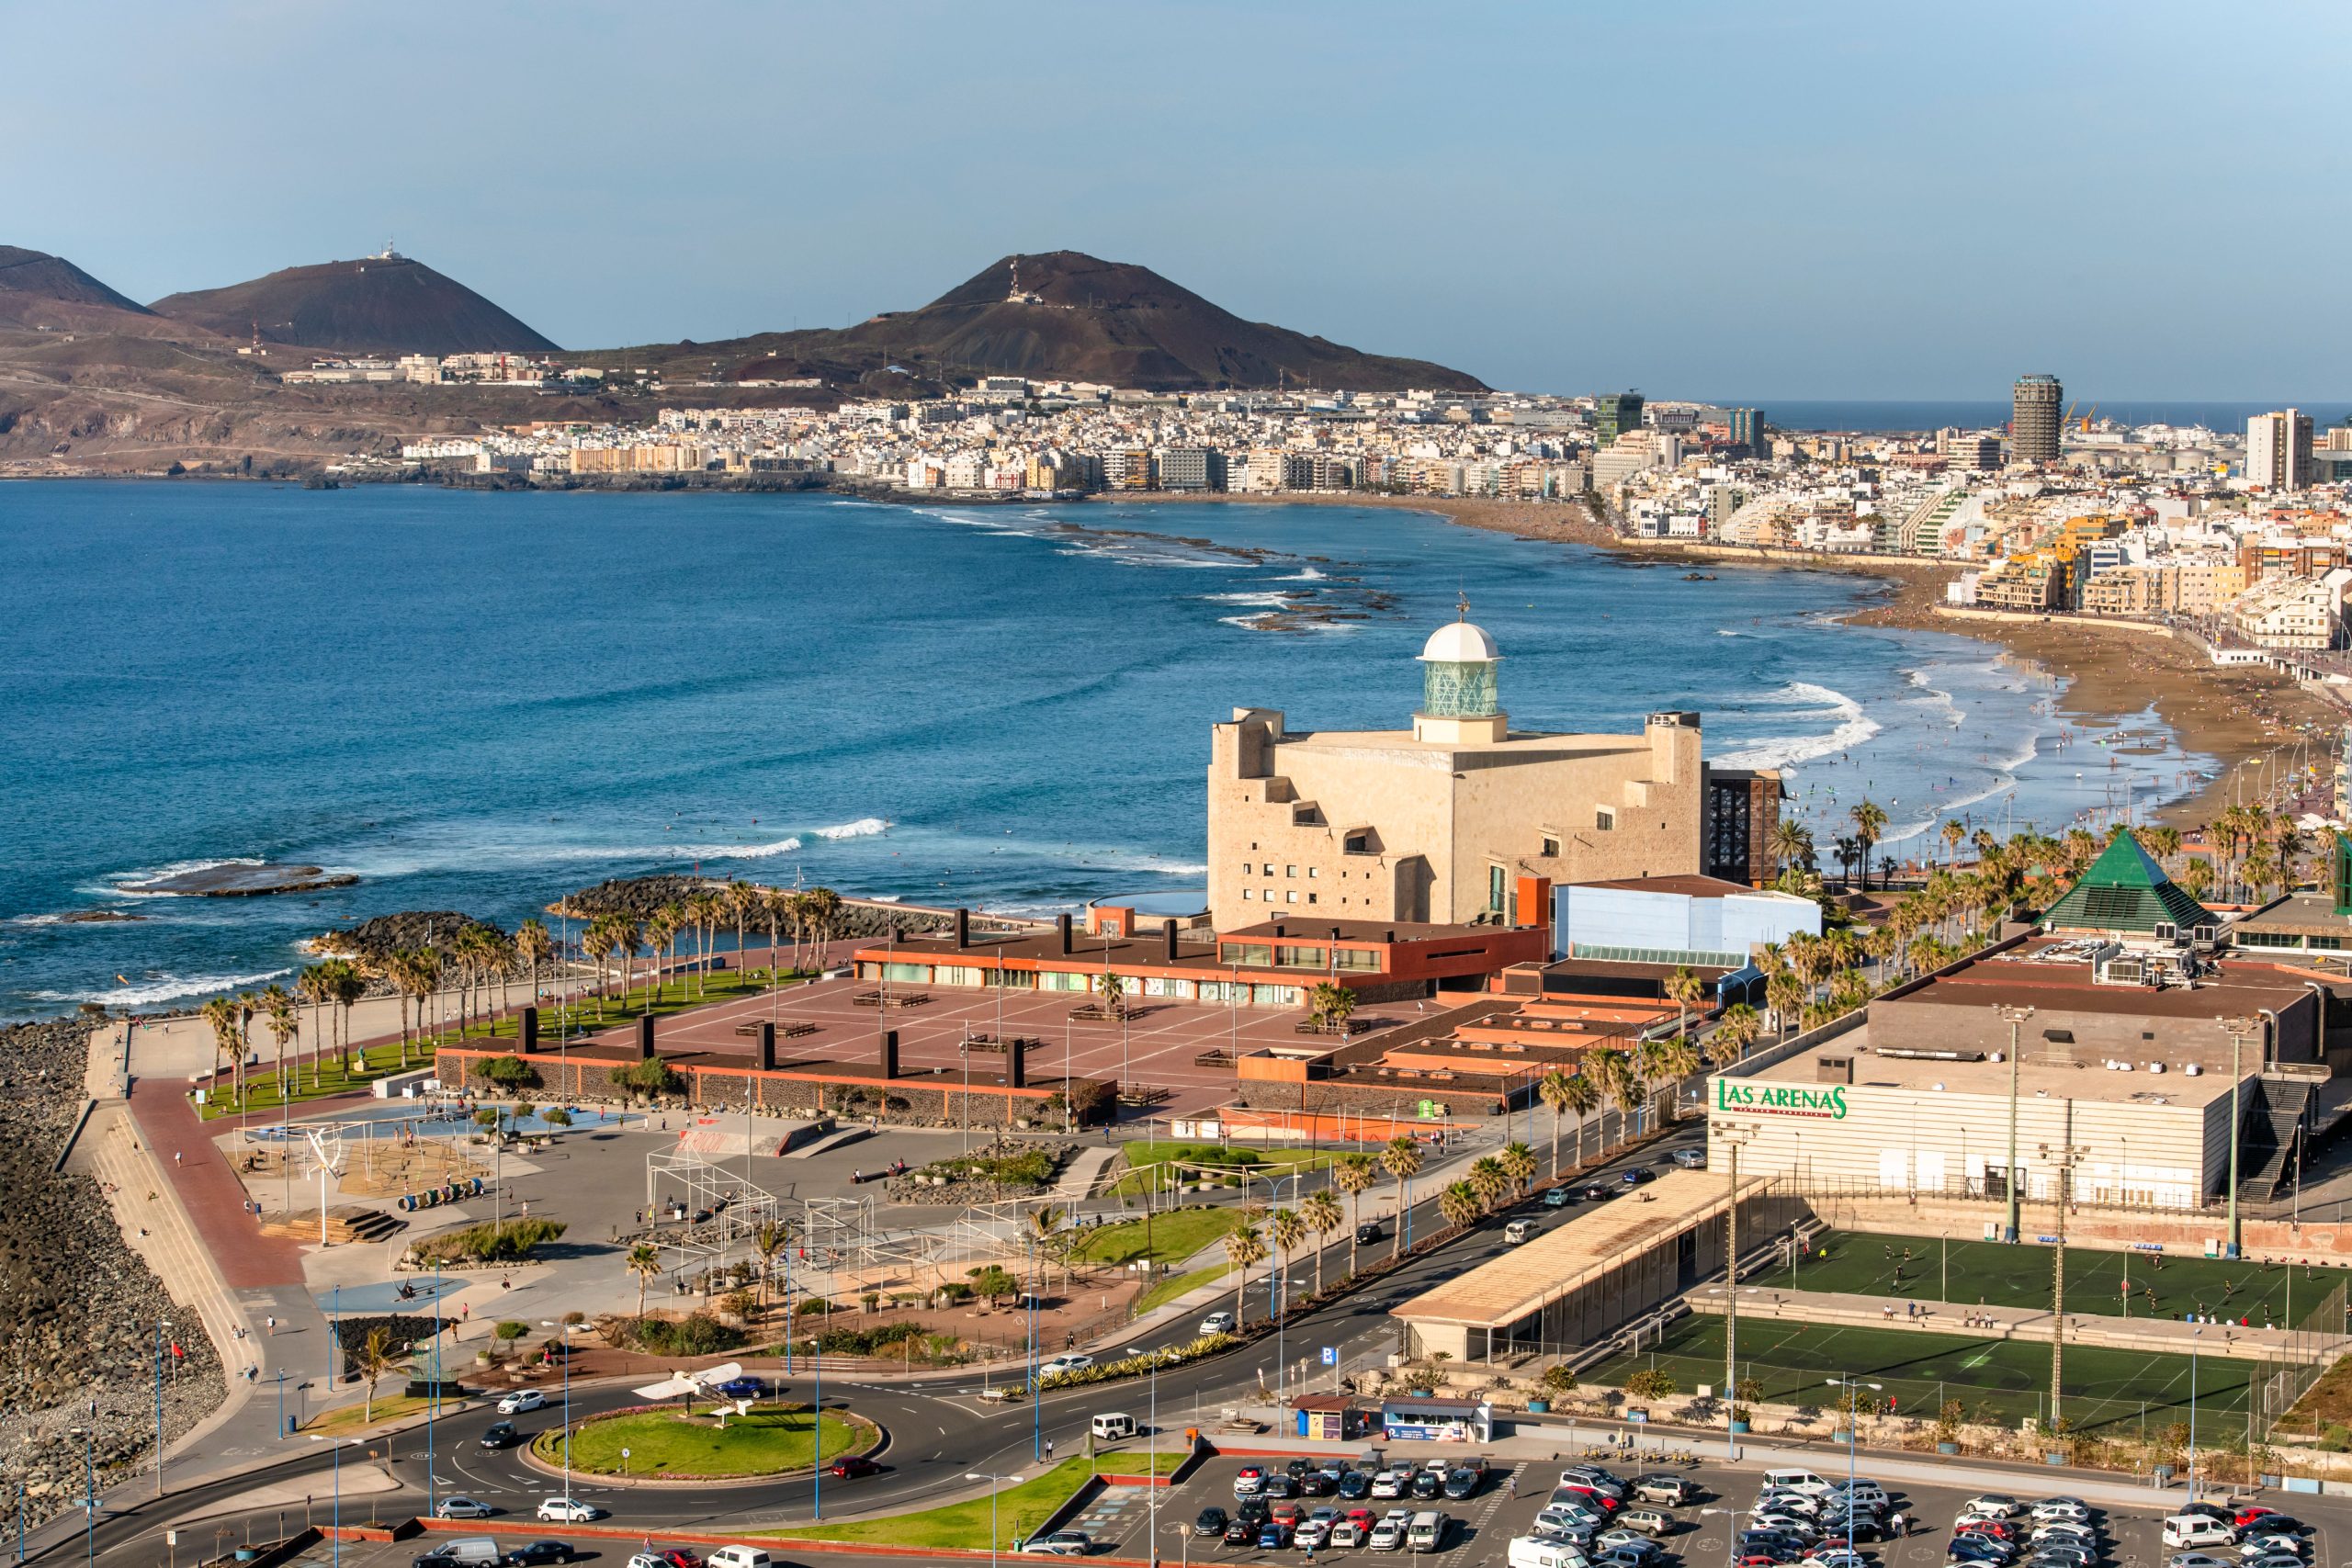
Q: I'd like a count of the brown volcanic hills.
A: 3